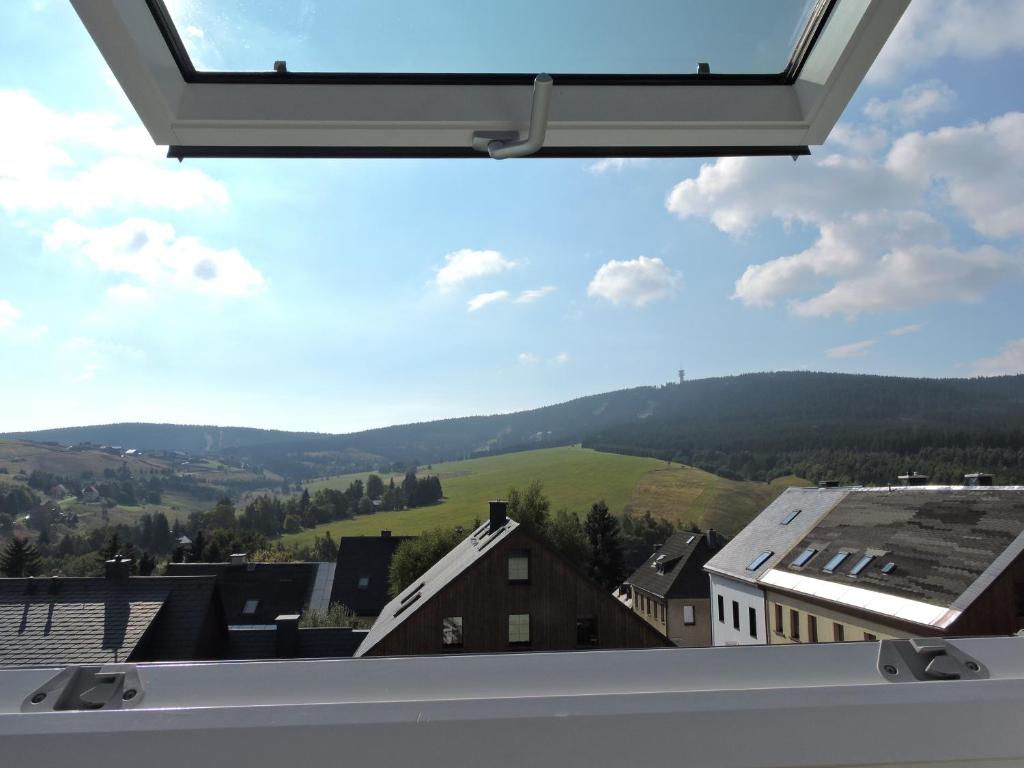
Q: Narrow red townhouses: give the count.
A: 0